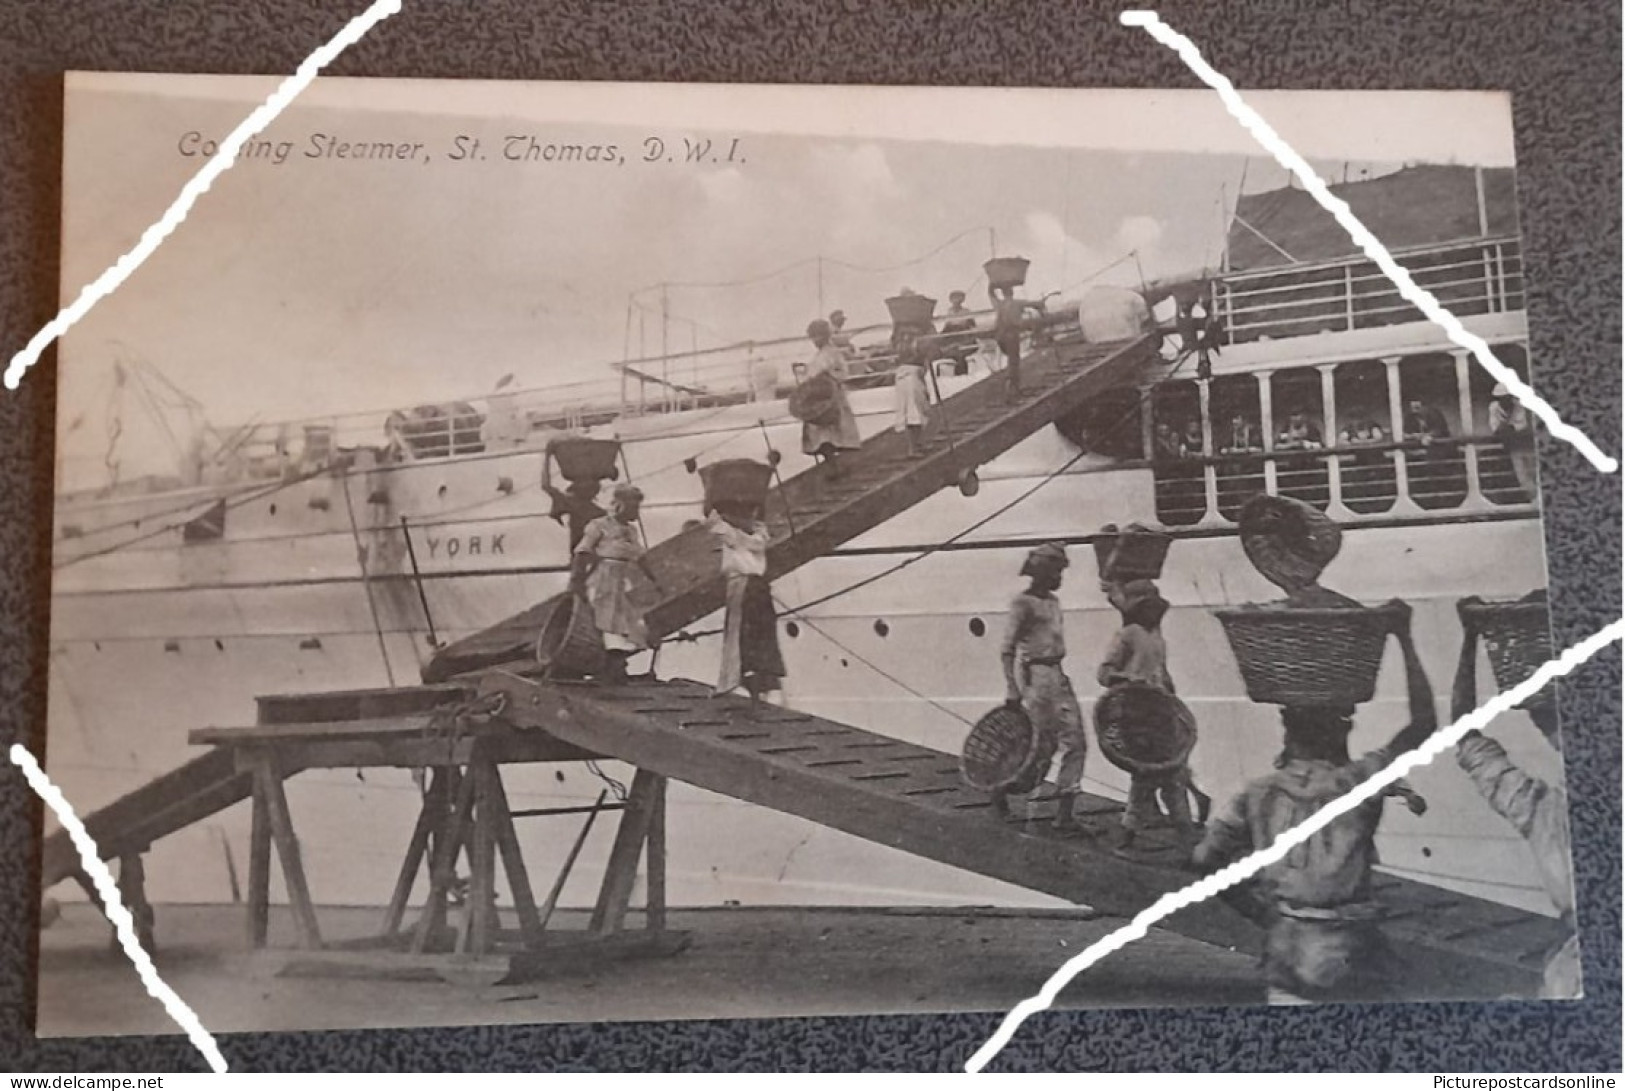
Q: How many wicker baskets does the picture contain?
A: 12